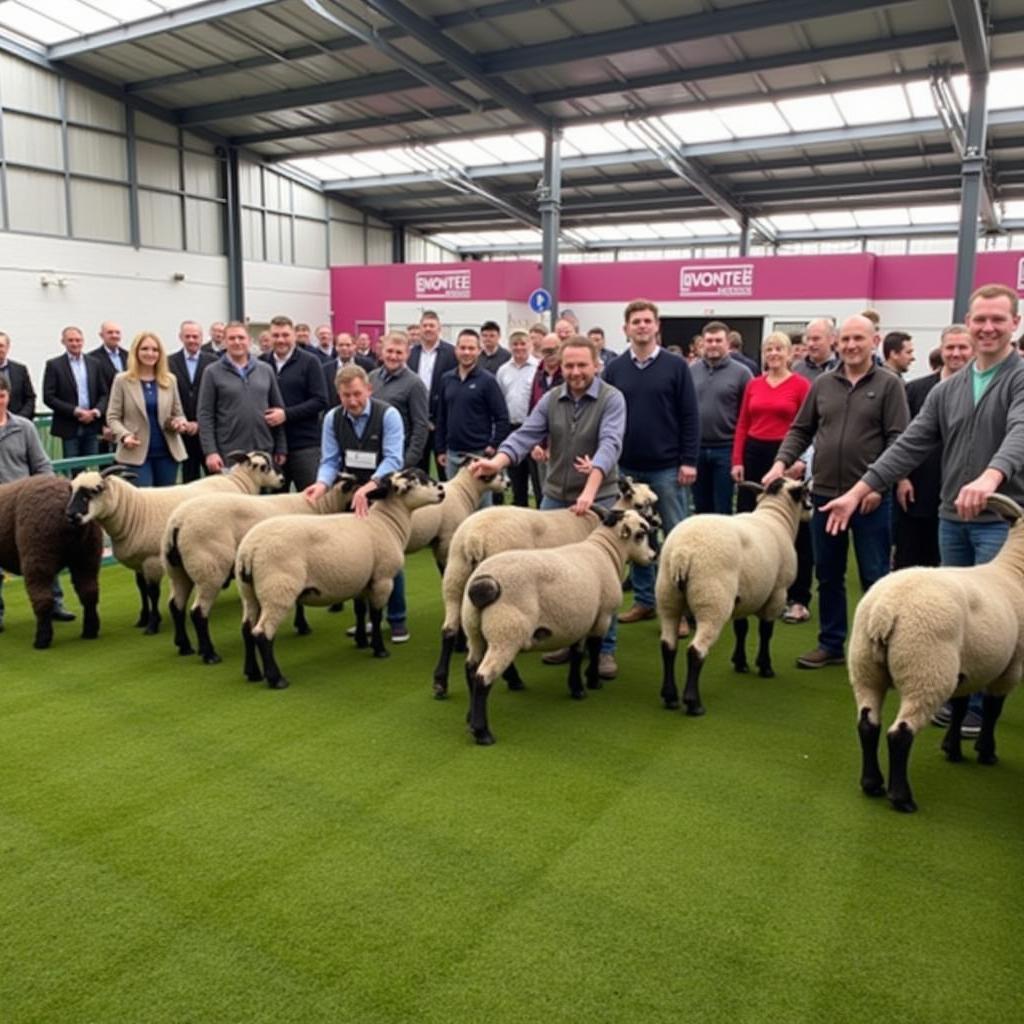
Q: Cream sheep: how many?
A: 9